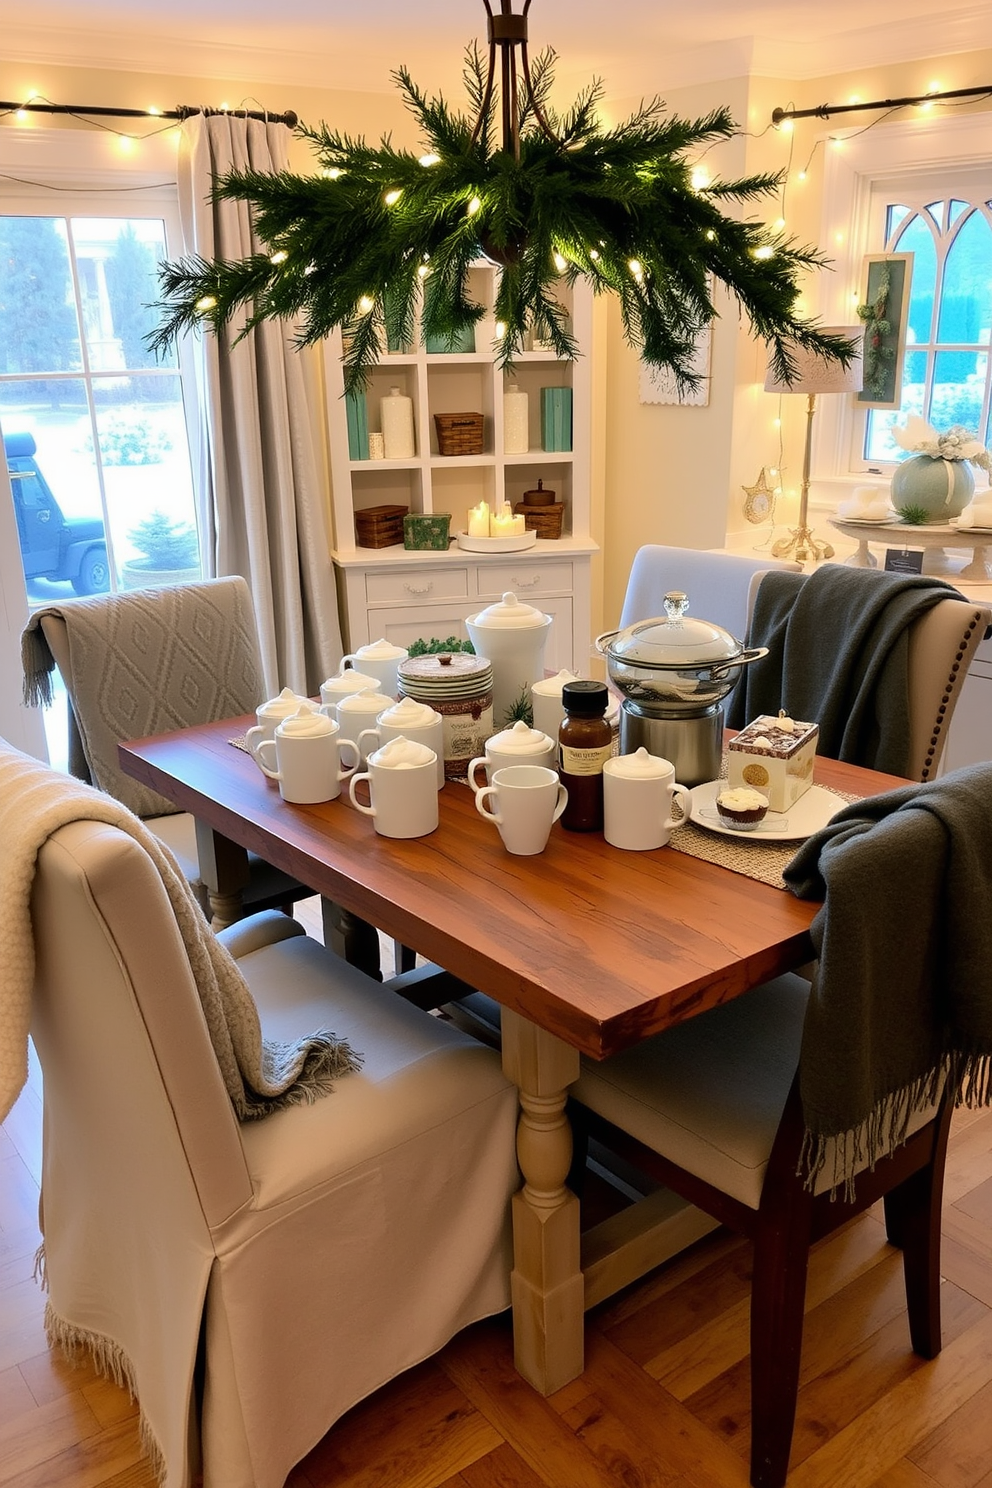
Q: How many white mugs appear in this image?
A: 11